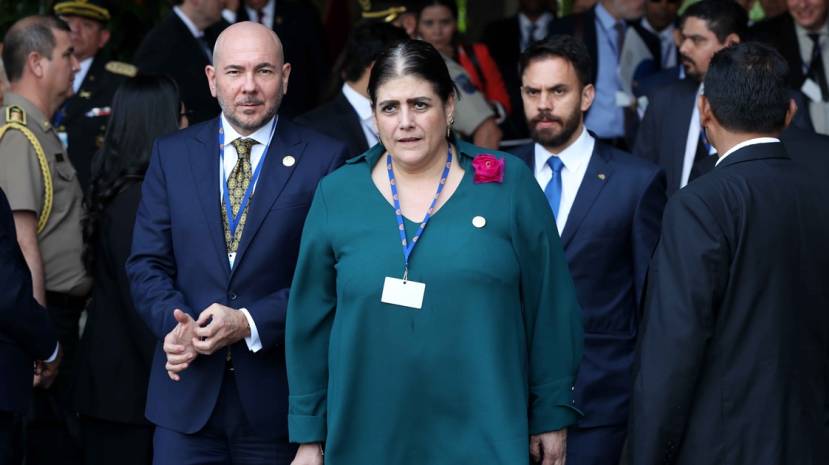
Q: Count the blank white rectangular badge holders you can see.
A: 1